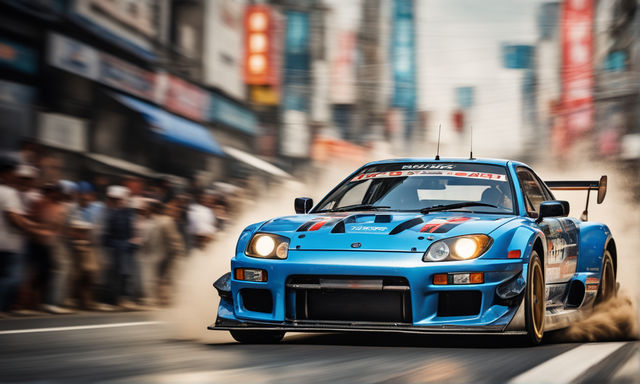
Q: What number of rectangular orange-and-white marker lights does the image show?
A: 2